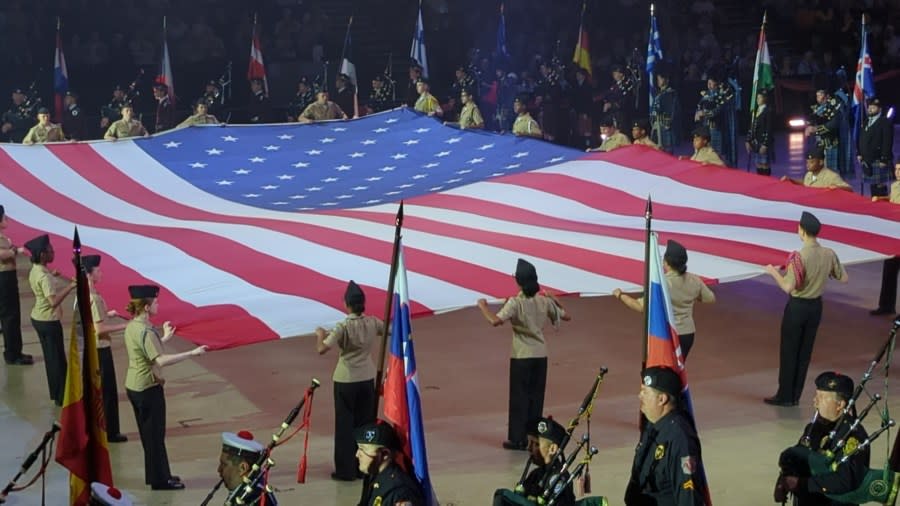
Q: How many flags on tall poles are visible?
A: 13